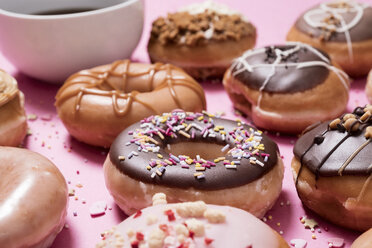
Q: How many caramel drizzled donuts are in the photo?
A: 1